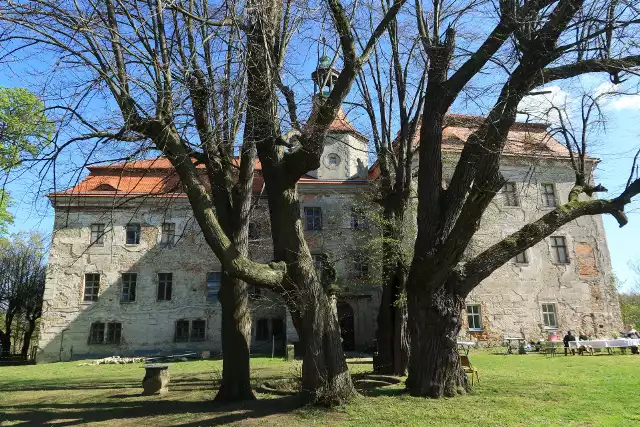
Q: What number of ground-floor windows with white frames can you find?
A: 2